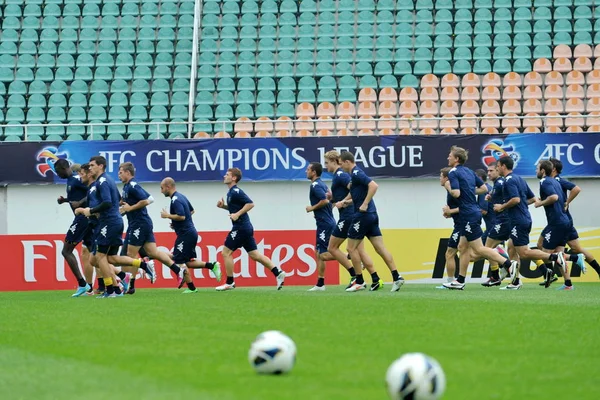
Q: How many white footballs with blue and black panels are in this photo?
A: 2